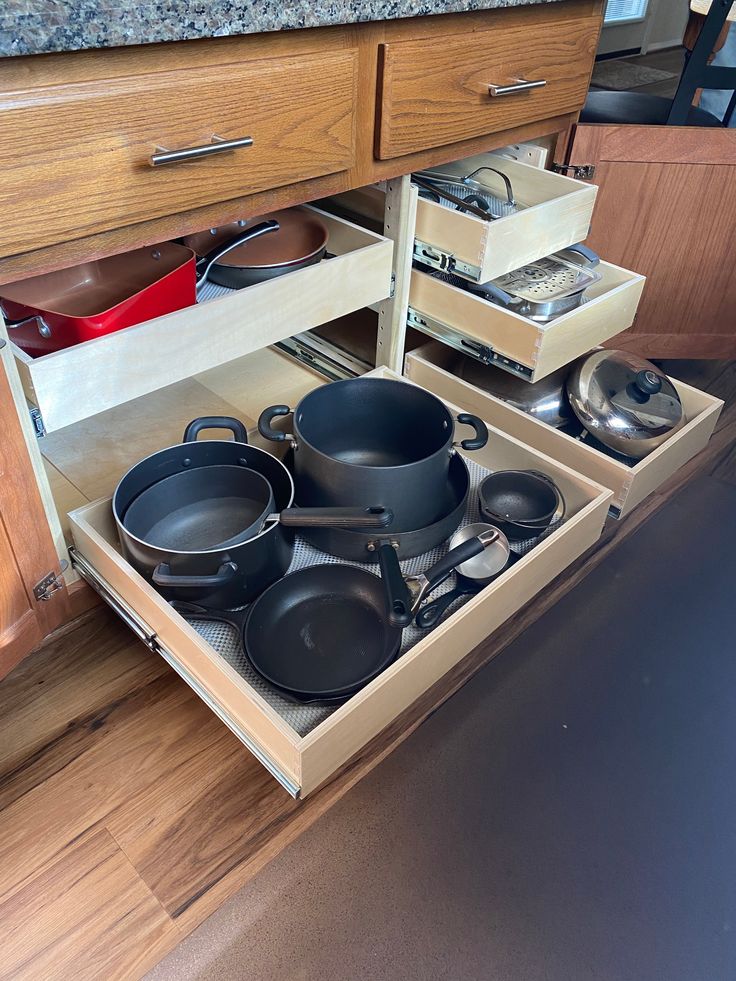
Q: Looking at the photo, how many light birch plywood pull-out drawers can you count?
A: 5